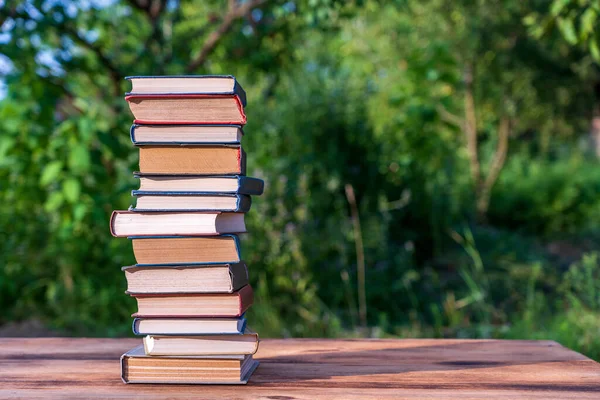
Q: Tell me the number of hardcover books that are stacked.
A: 13